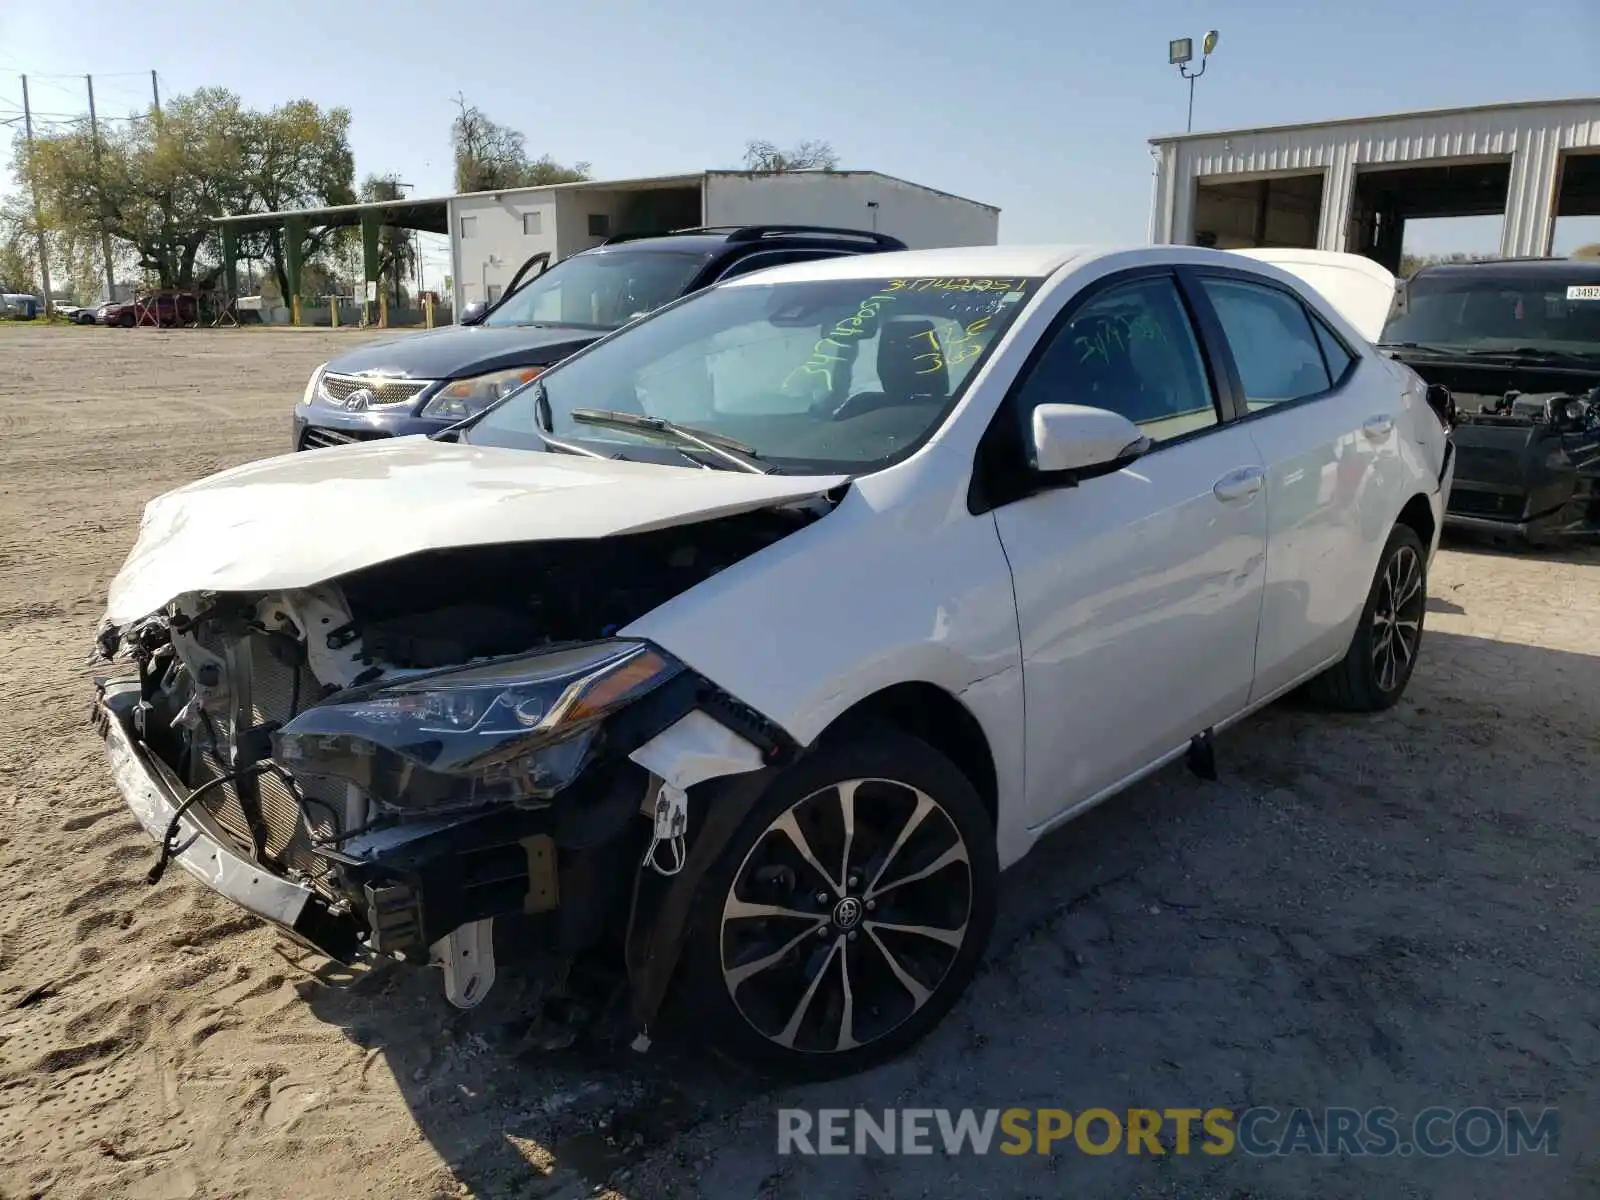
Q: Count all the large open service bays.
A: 3